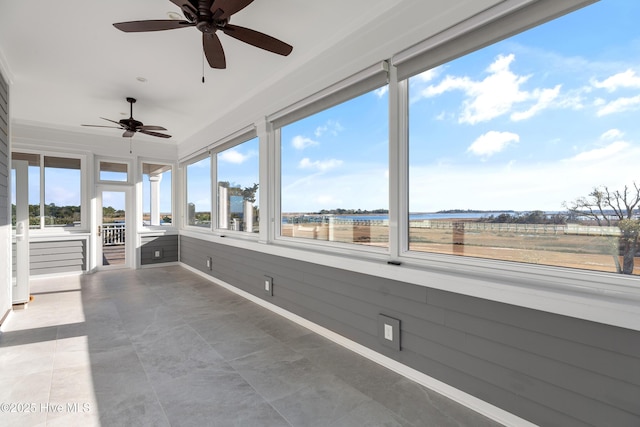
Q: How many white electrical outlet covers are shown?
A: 4